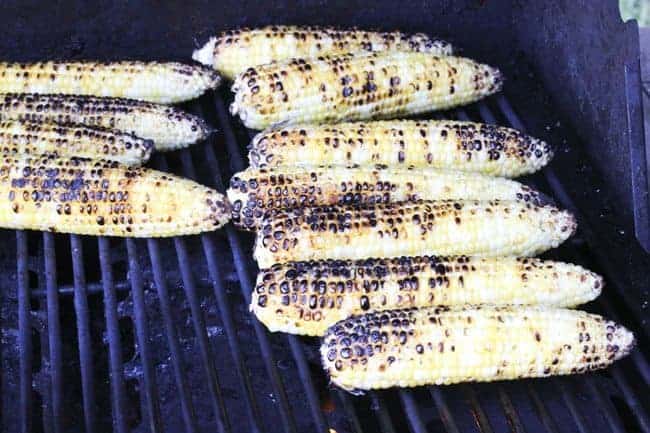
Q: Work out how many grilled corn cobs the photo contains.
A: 11